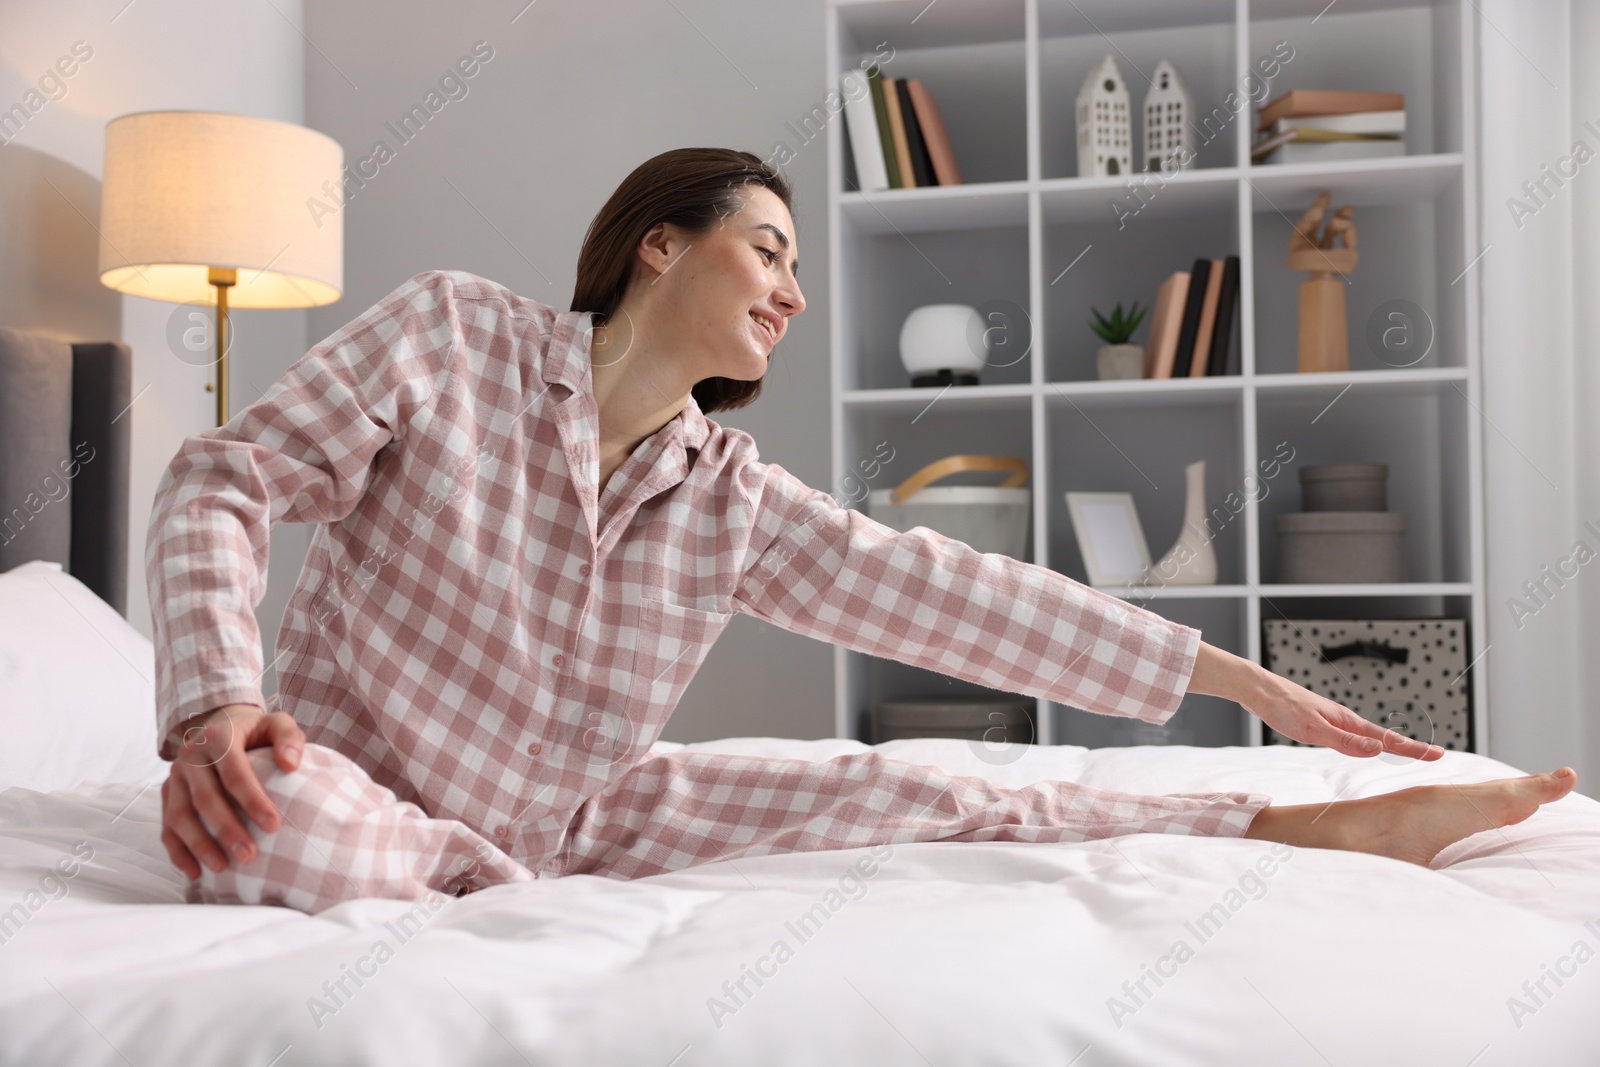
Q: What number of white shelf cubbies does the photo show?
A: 12